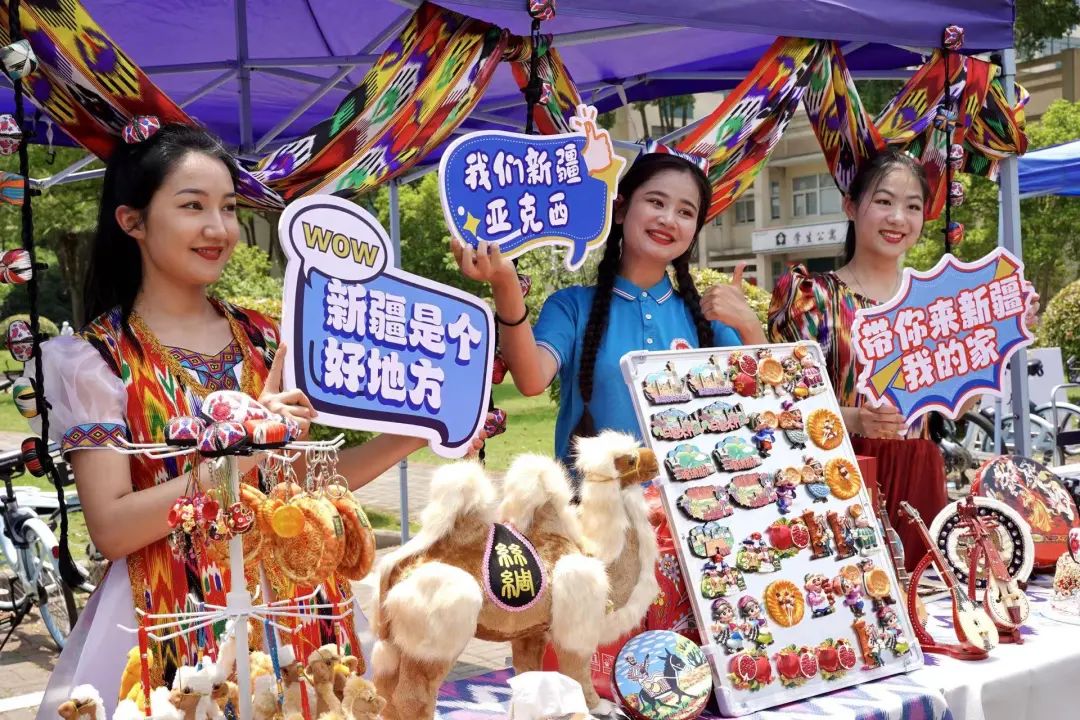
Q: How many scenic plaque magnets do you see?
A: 9